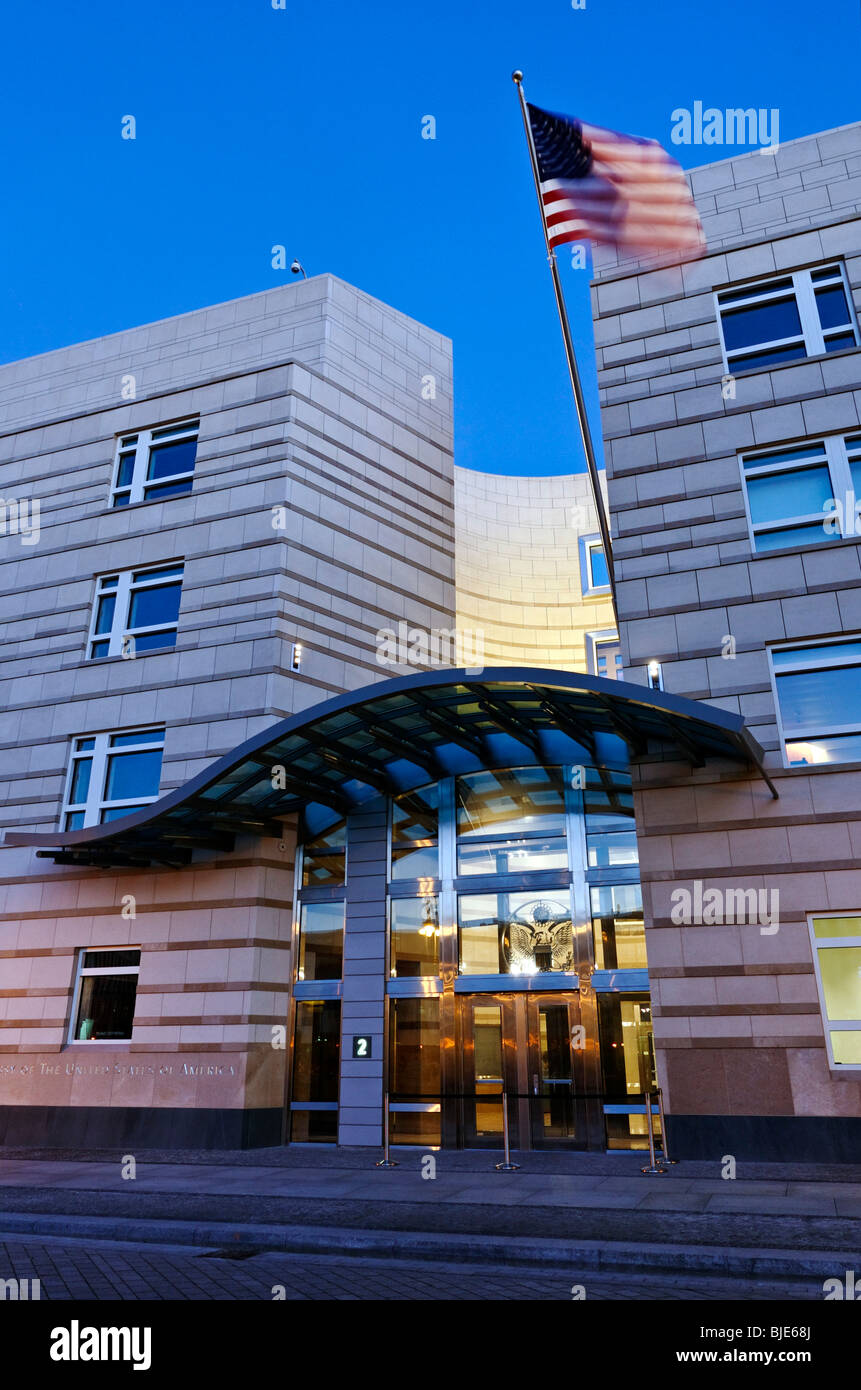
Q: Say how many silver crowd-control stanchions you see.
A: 4